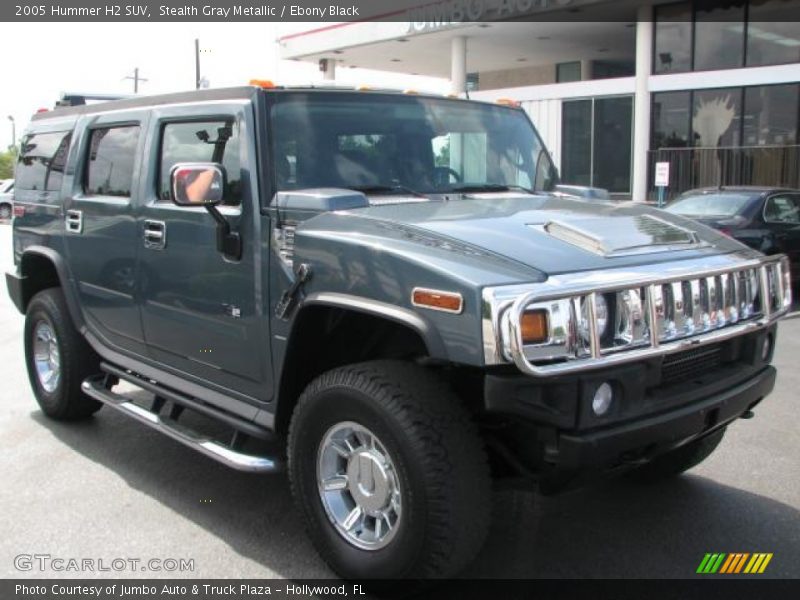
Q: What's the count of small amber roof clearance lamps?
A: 5